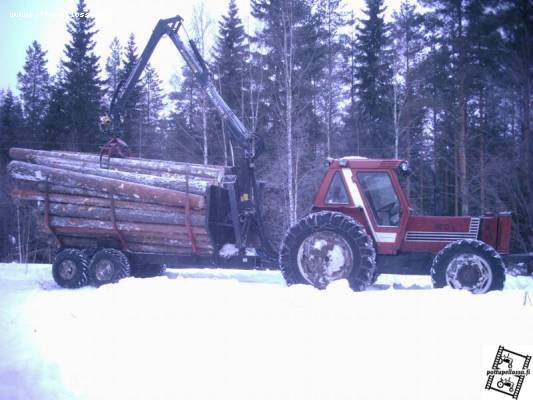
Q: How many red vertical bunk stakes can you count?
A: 3